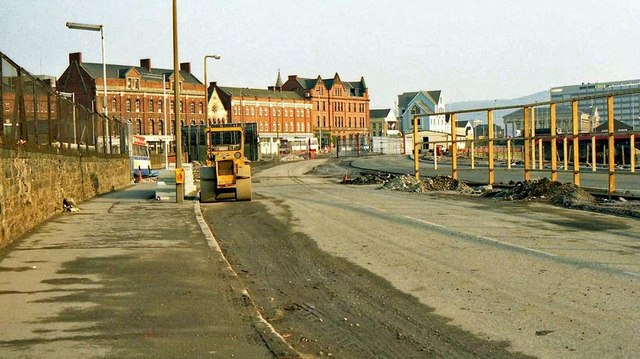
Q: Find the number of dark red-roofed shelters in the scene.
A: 1